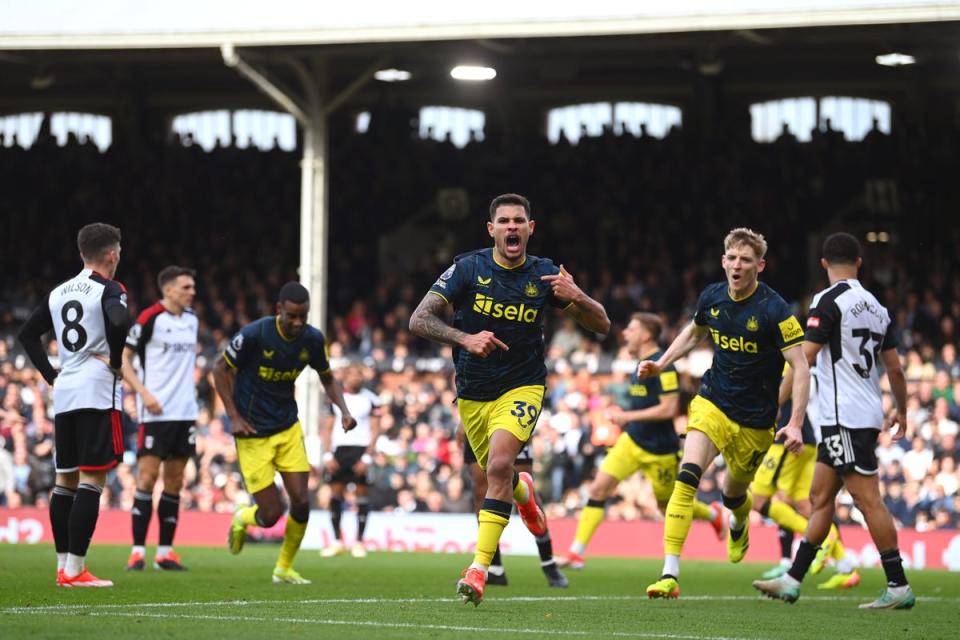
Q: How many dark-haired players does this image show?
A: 5